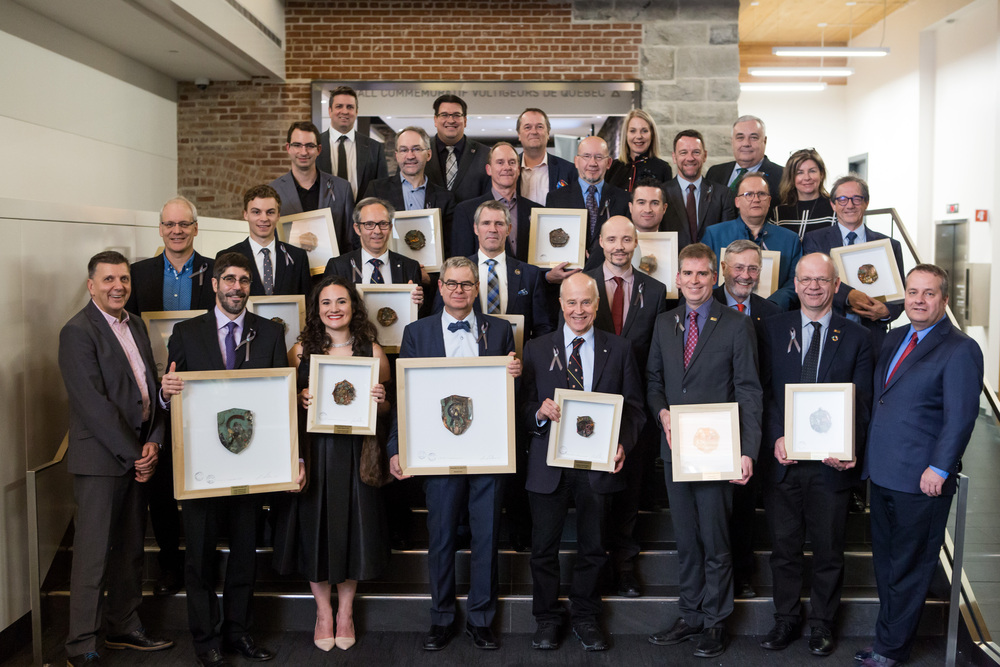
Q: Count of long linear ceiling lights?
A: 3